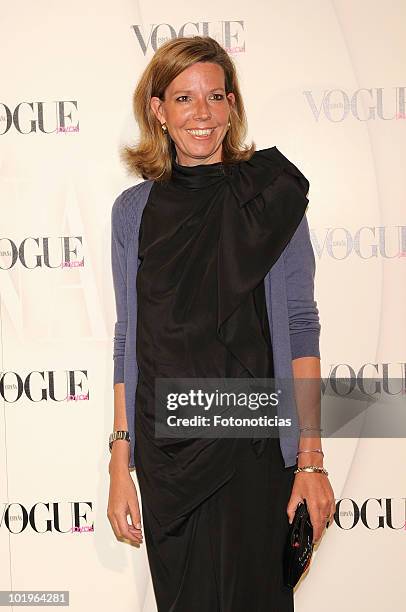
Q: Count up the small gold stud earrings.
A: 2